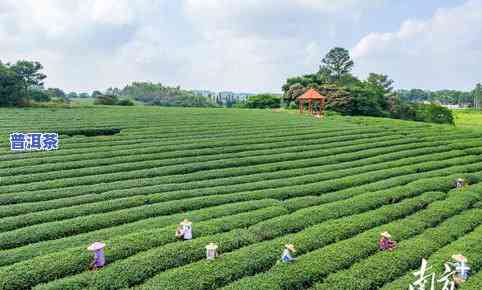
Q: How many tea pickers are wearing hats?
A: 7